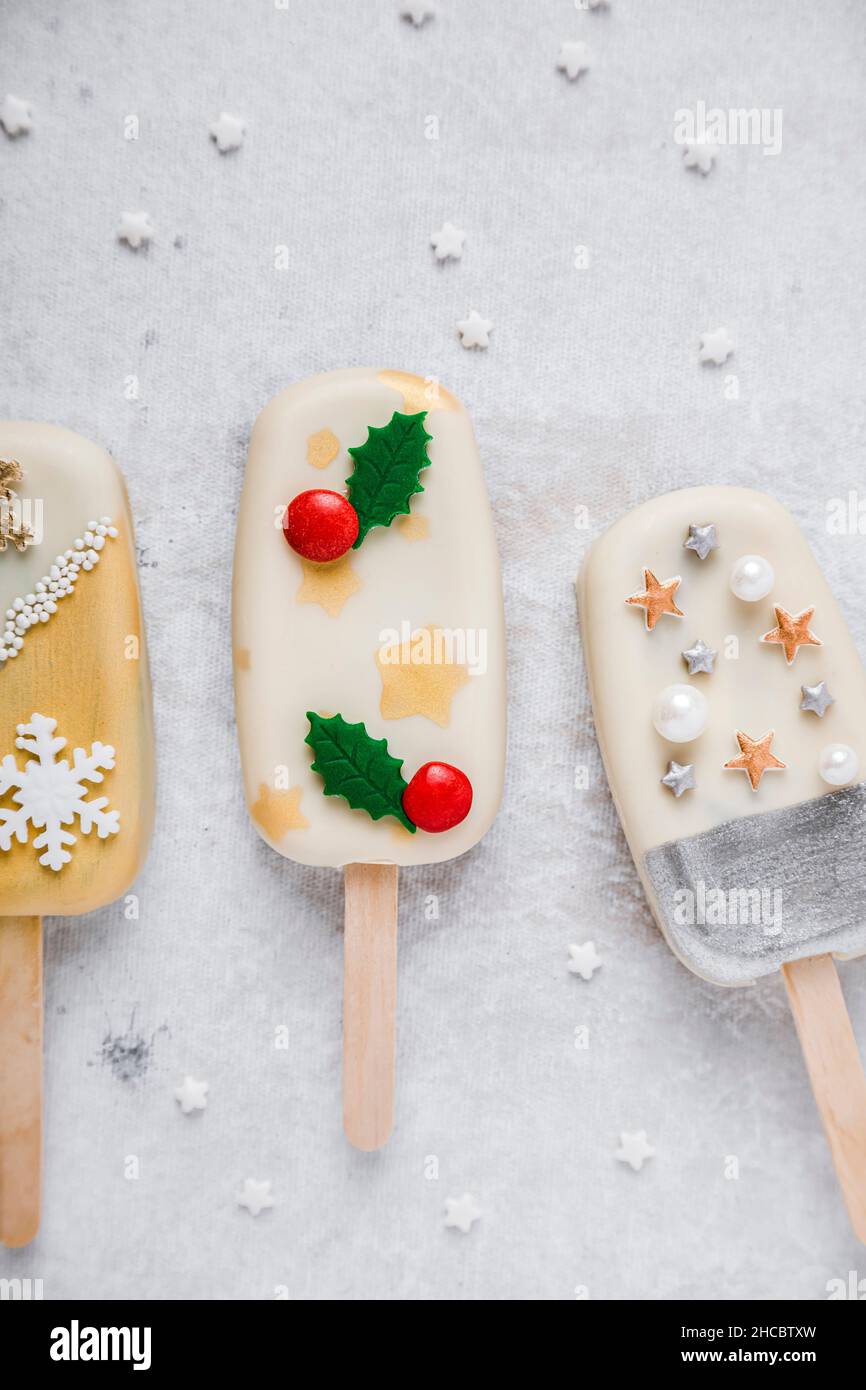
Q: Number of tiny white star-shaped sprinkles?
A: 15